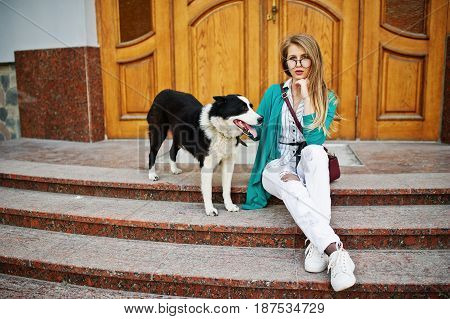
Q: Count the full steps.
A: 3